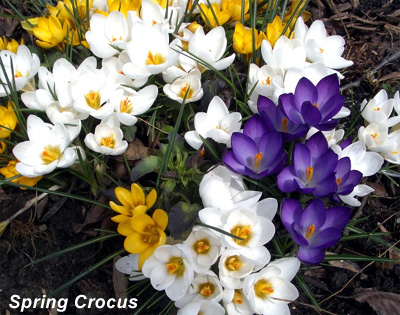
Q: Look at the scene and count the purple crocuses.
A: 6